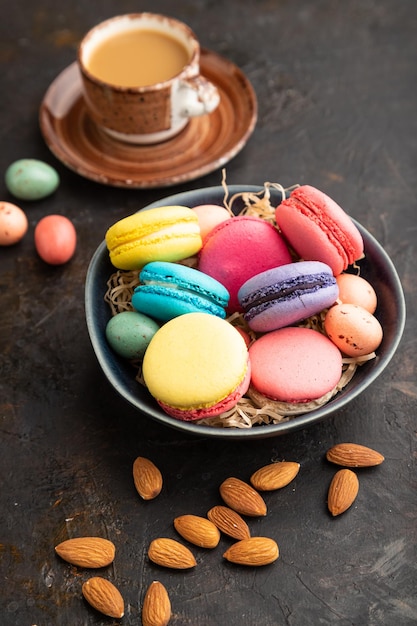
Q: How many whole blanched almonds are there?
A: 0